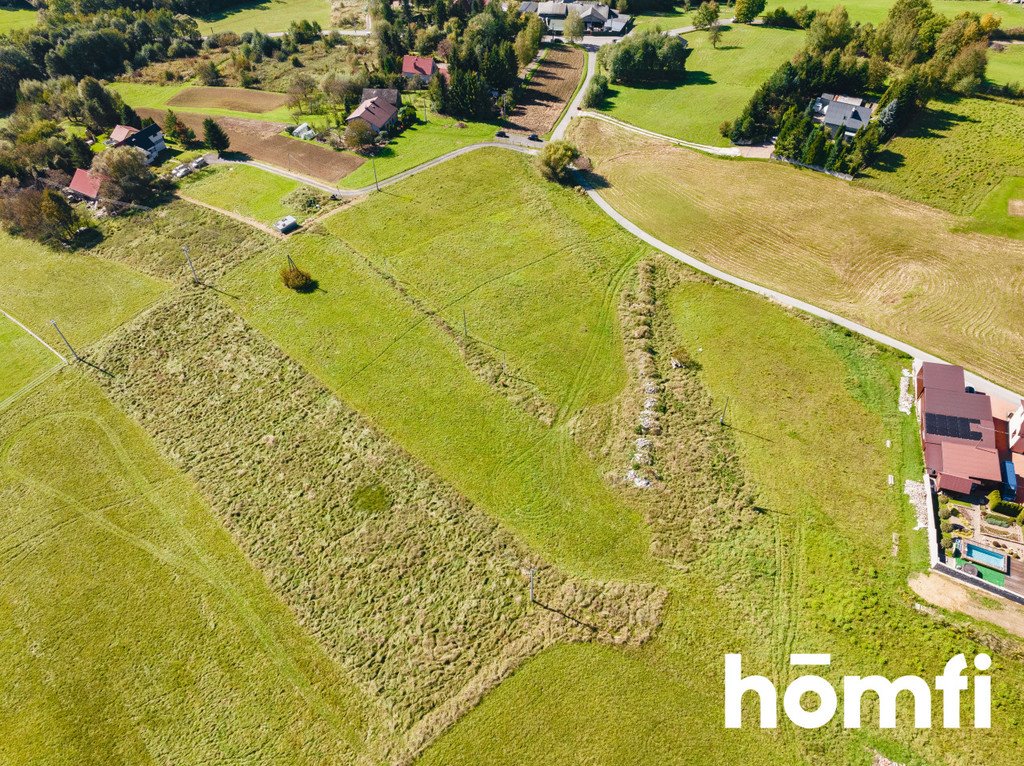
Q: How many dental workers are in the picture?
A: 0